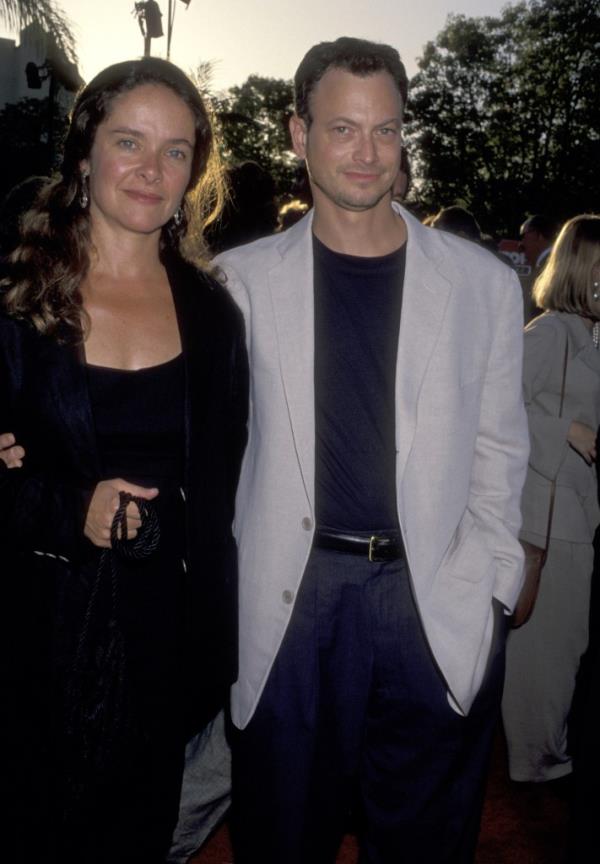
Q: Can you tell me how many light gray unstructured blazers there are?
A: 1